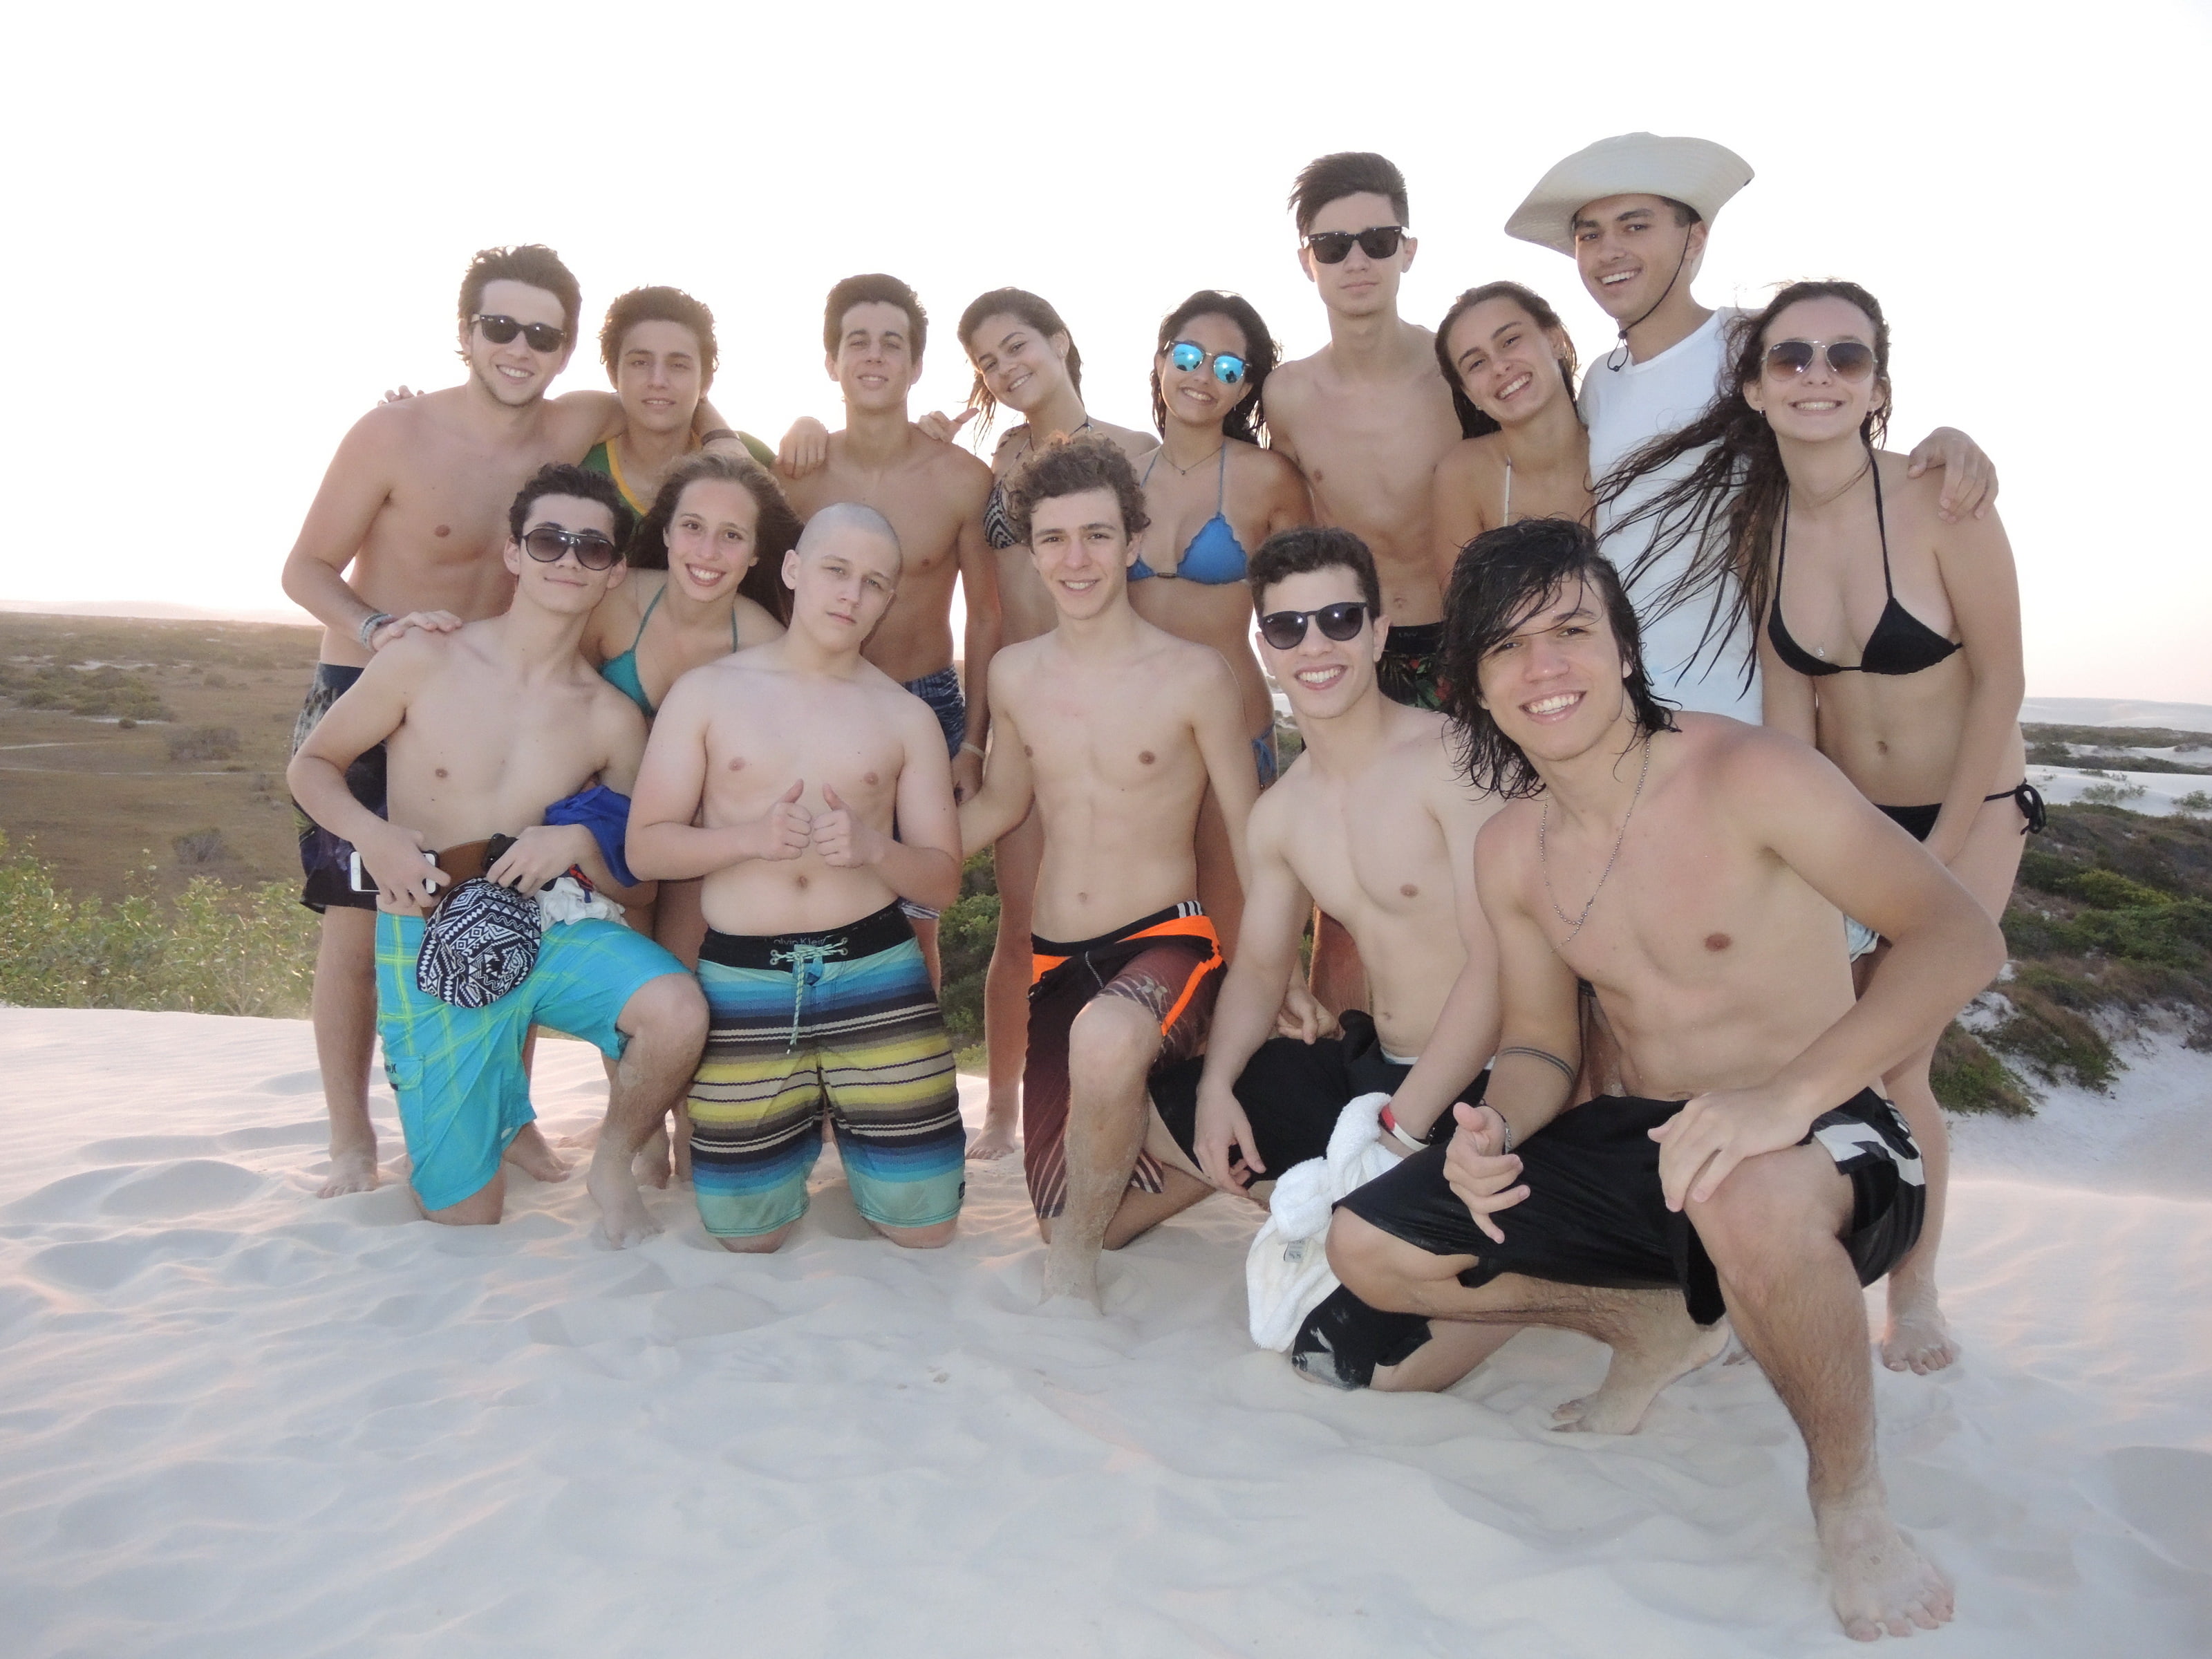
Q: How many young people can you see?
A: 15